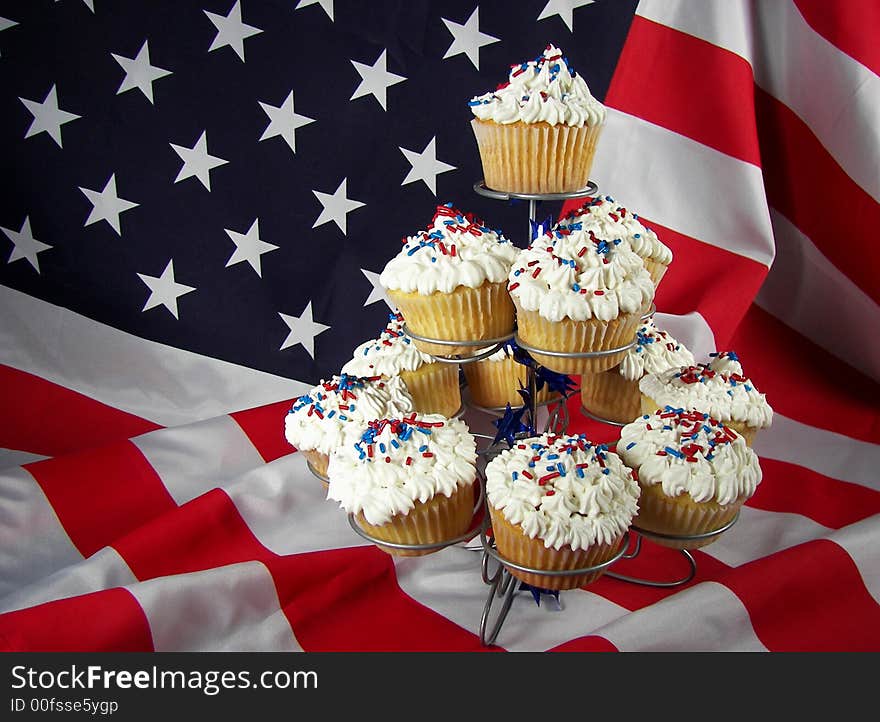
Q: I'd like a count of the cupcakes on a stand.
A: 12